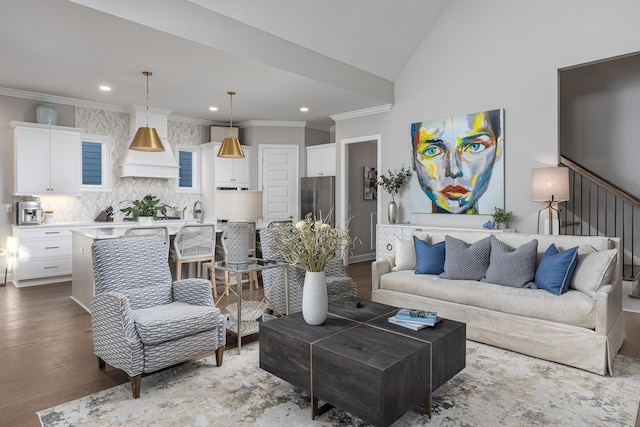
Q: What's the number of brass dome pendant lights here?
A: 2